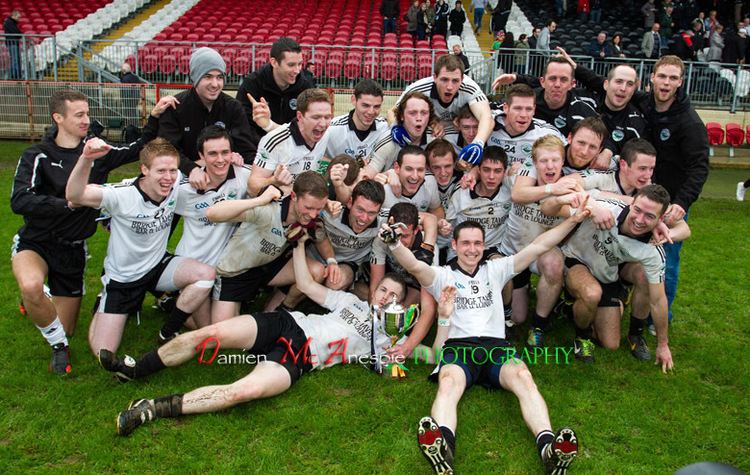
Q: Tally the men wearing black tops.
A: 6